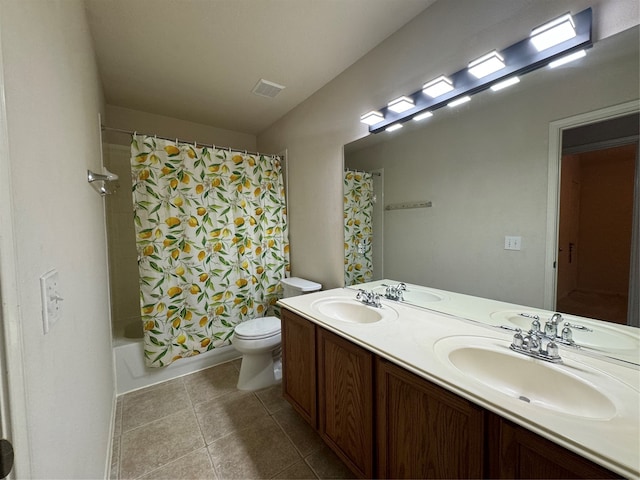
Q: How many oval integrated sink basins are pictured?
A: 2